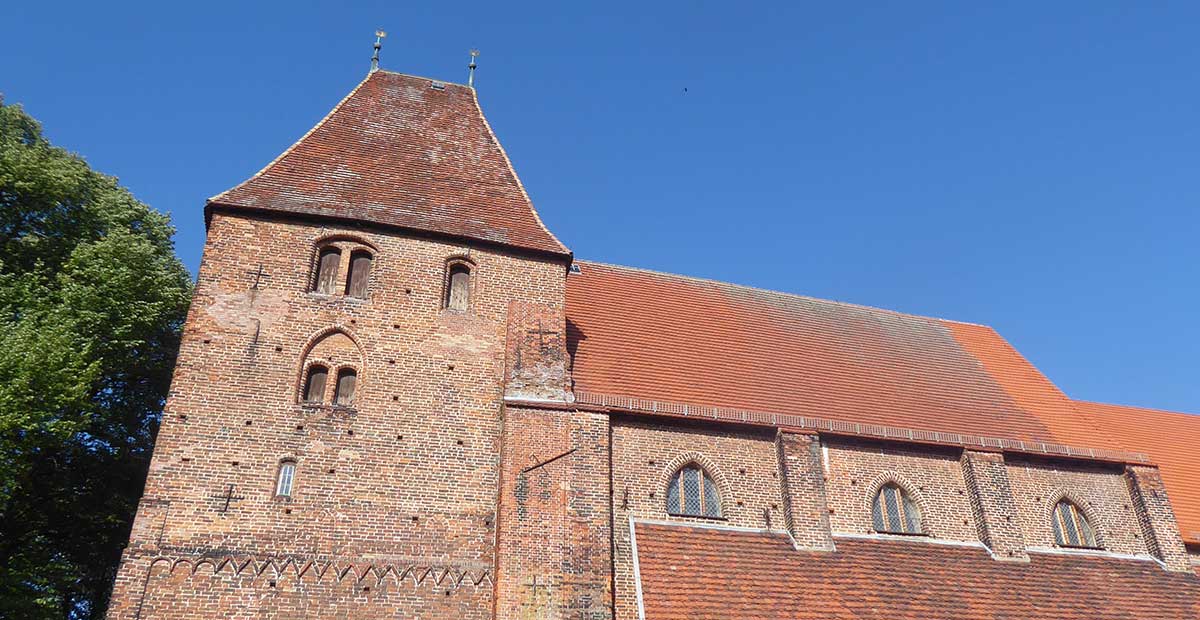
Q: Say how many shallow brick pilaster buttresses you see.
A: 3